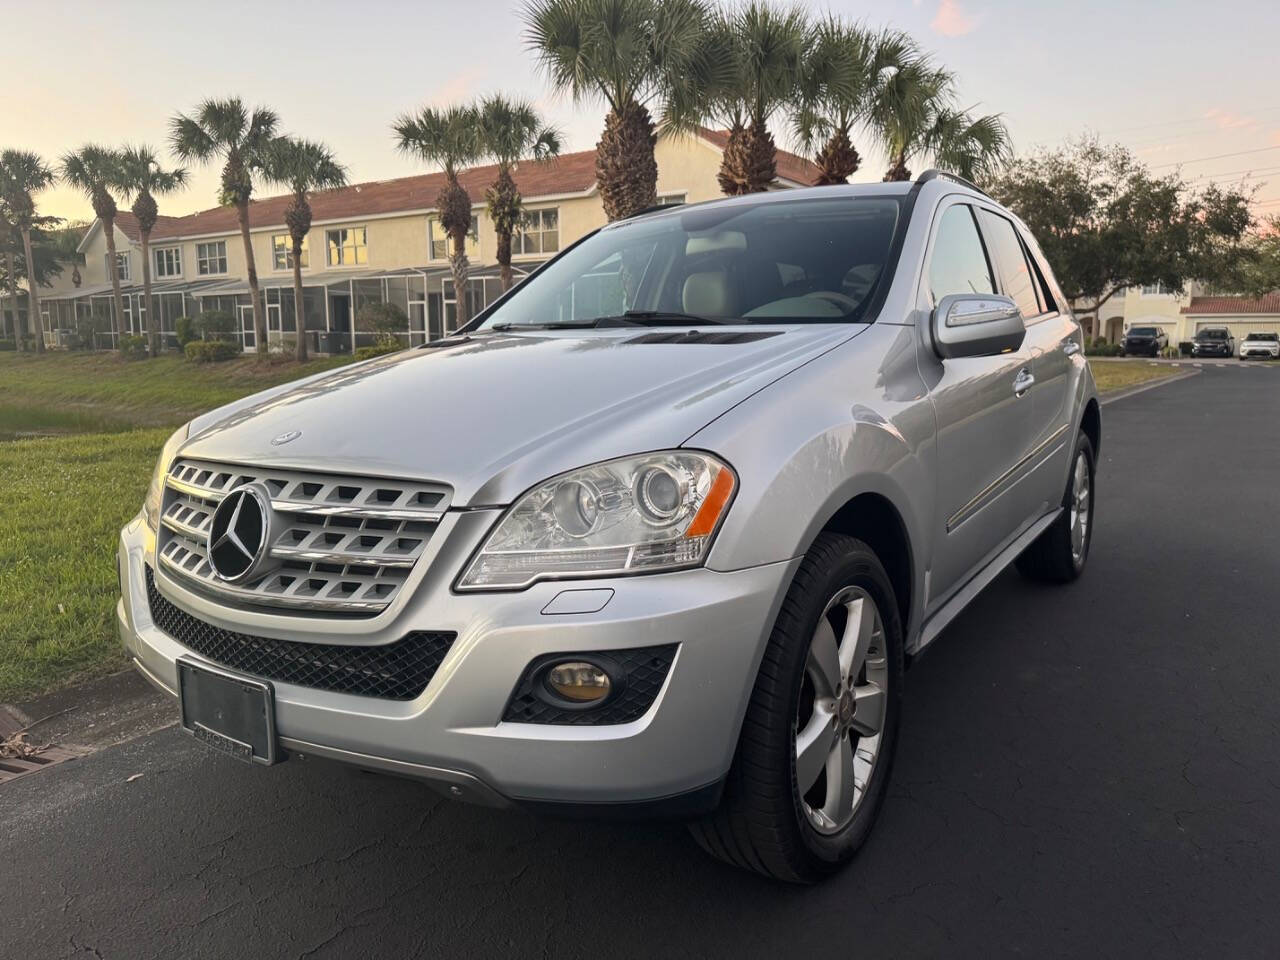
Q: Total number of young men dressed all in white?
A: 0